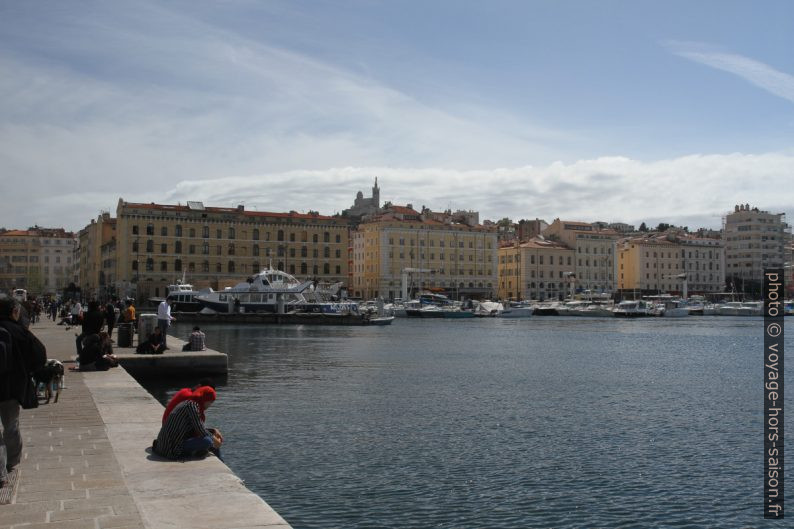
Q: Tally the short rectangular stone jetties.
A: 1